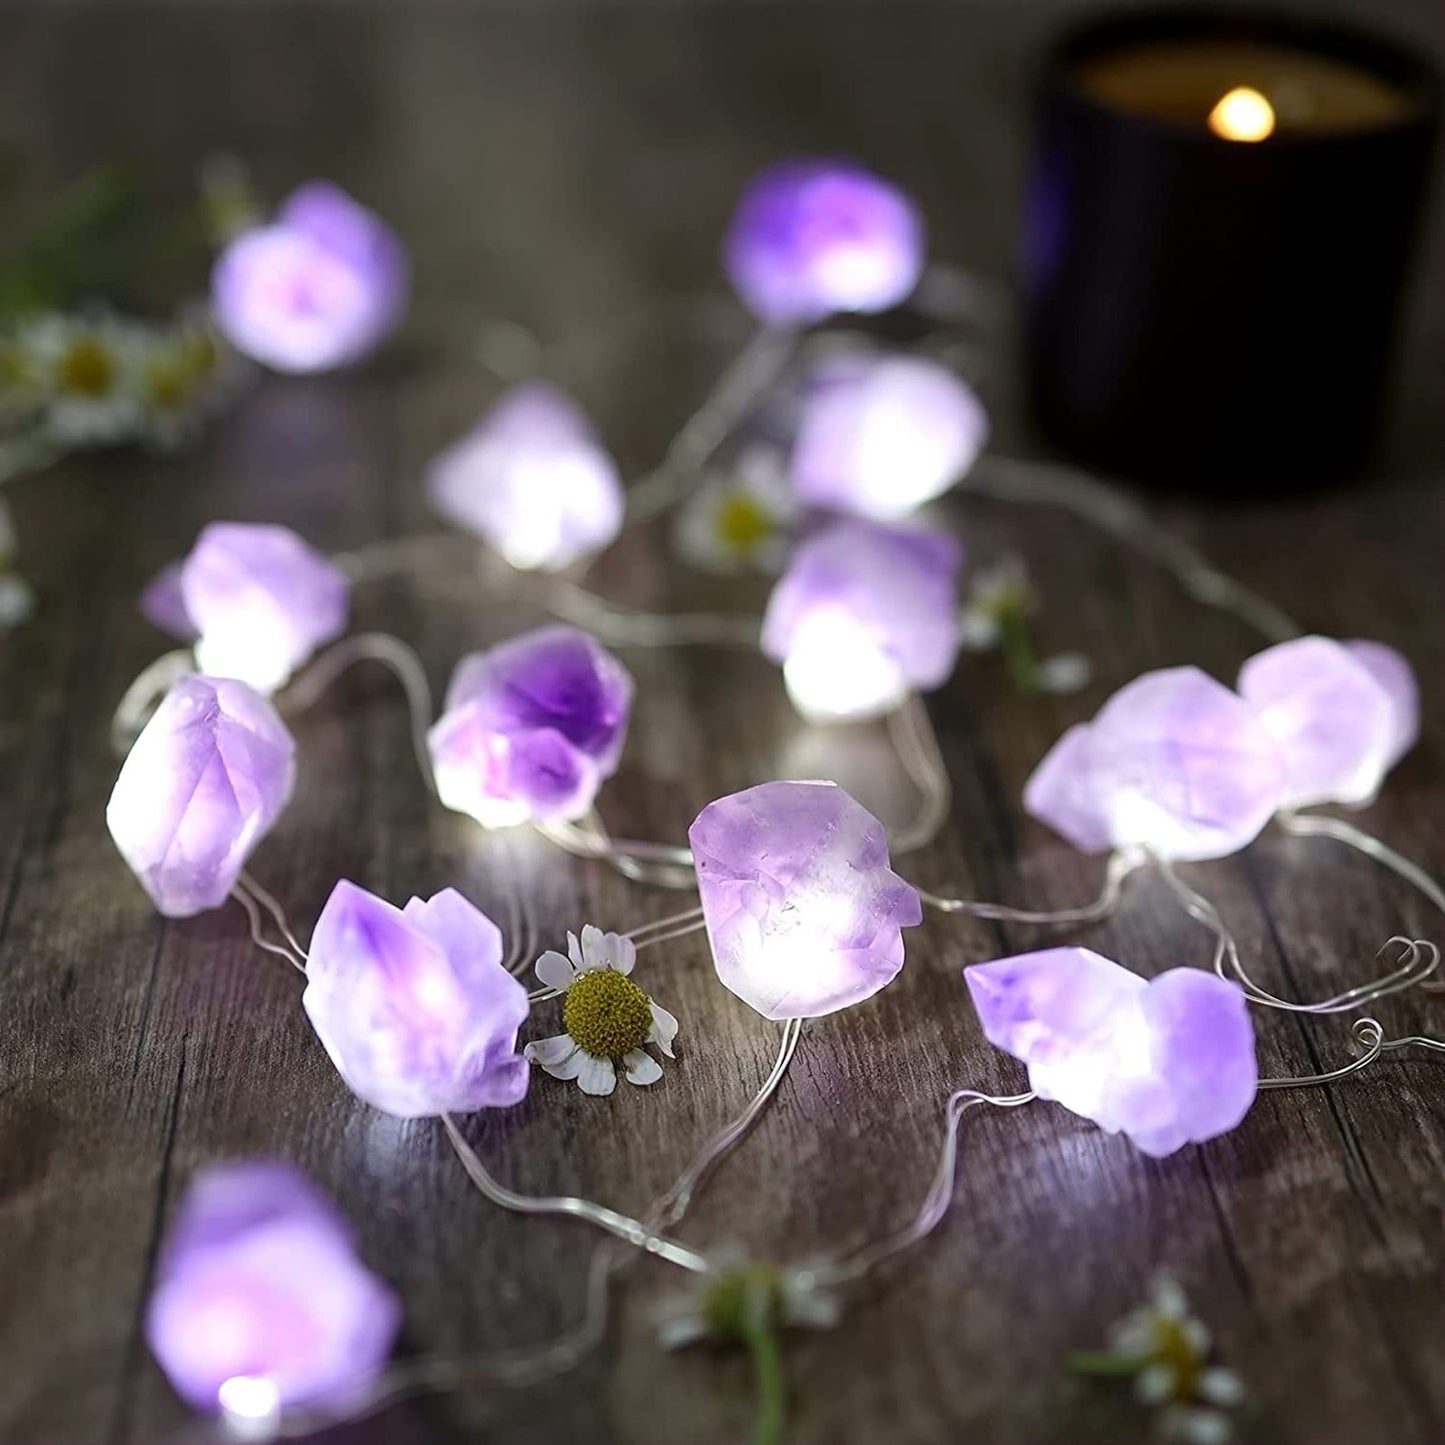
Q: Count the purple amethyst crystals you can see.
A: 14